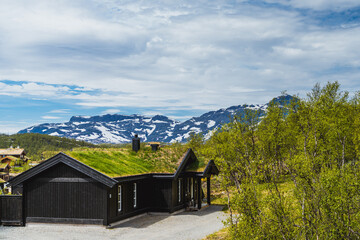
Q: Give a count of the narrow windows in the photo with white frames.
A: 3